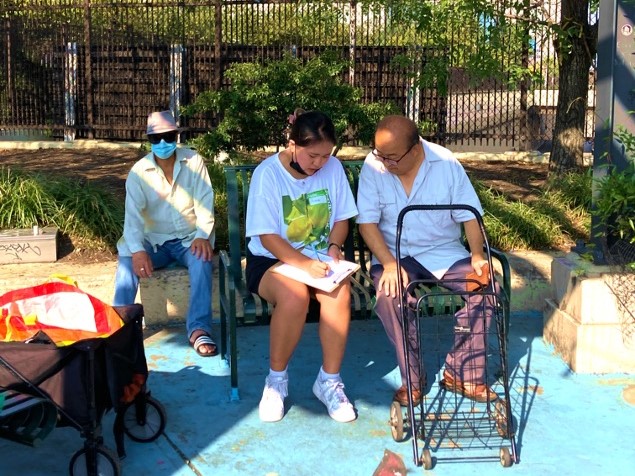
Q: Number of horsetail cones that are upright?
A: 0